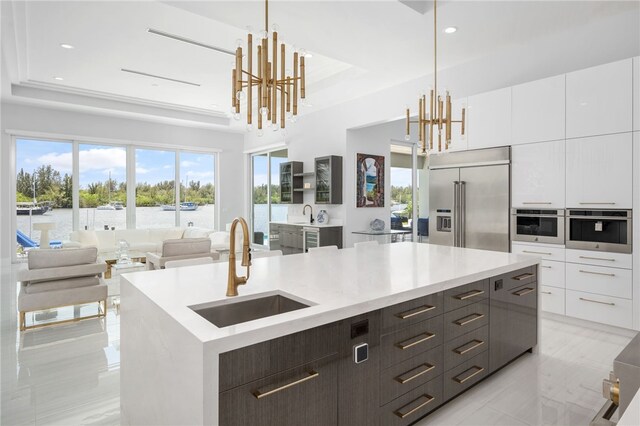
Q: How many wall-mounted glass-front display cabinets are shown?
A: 2